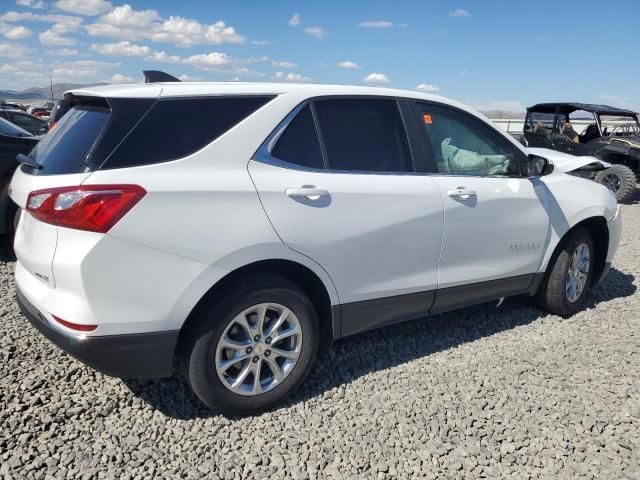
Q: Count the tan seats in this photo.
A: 2